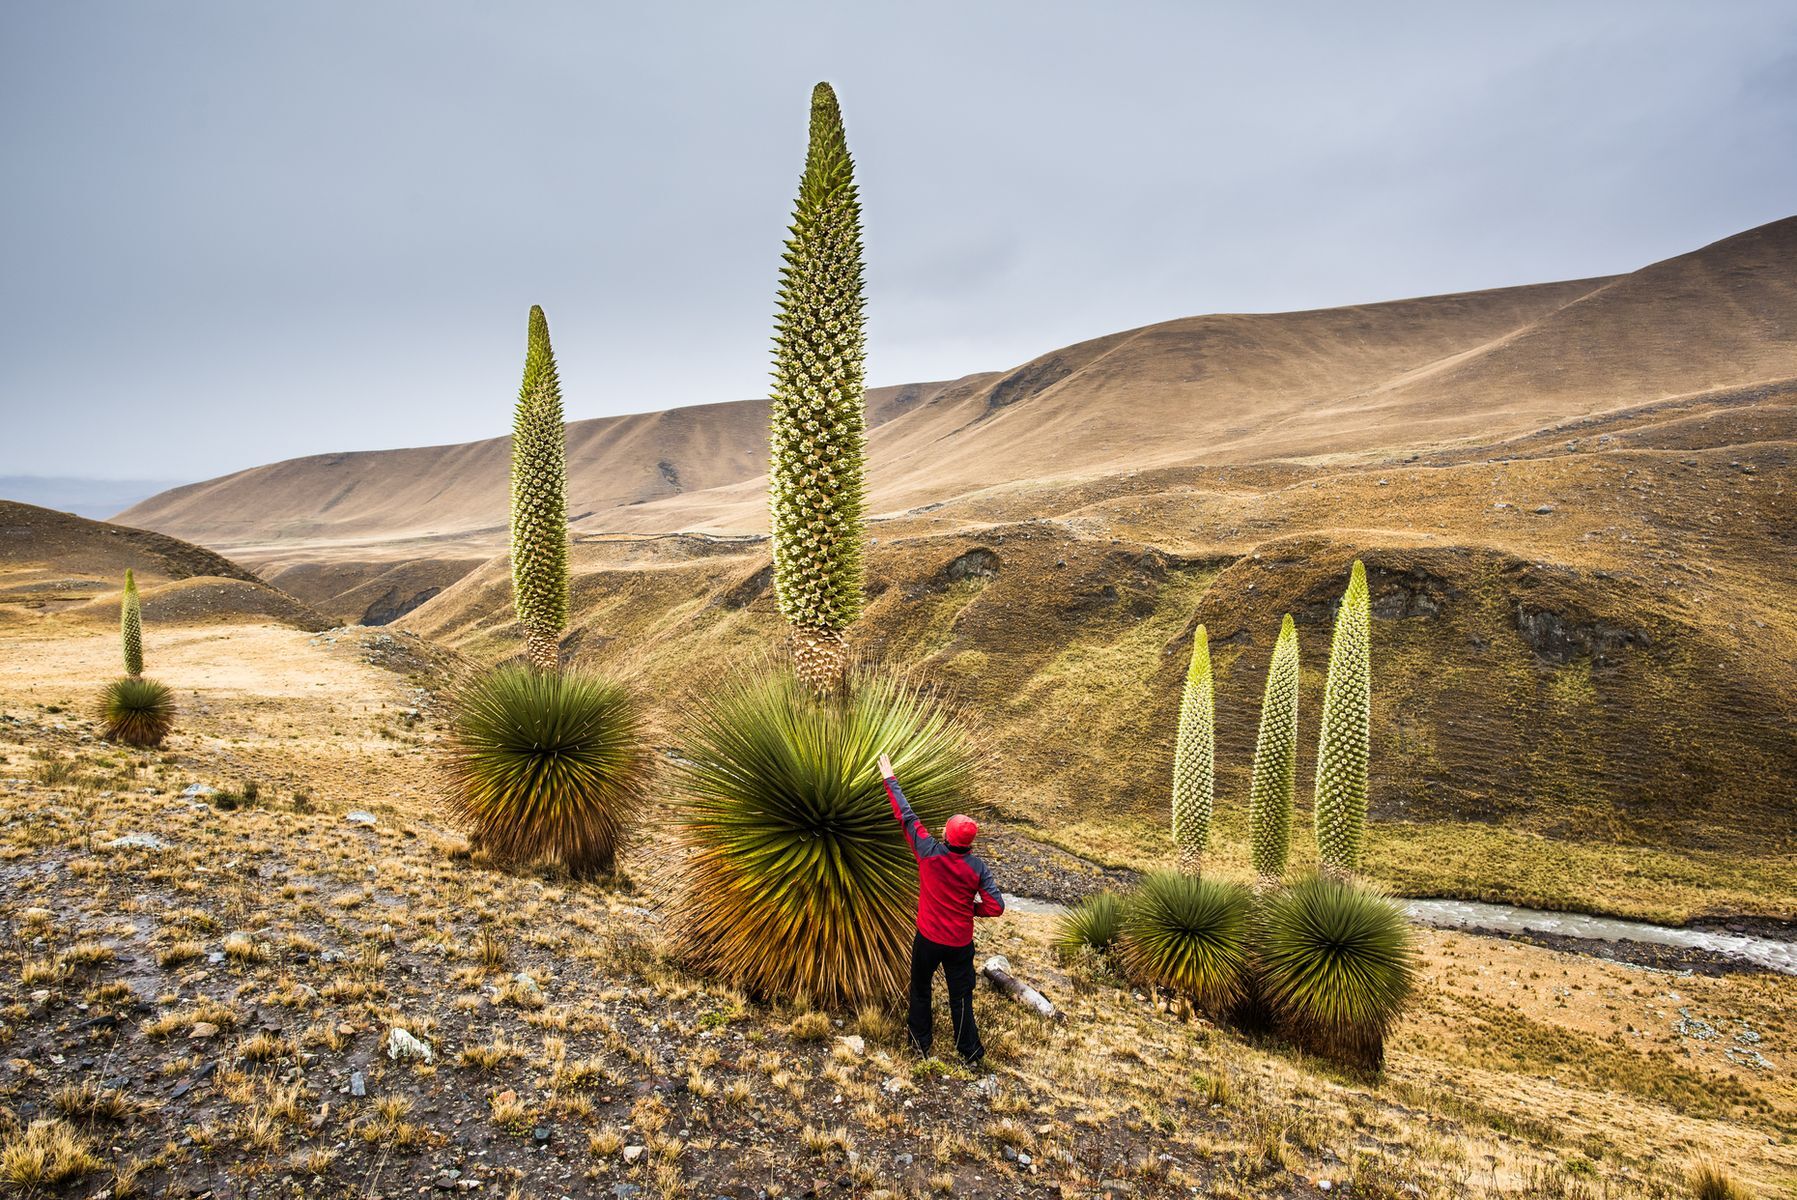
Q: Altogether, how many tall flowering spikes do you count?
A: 6